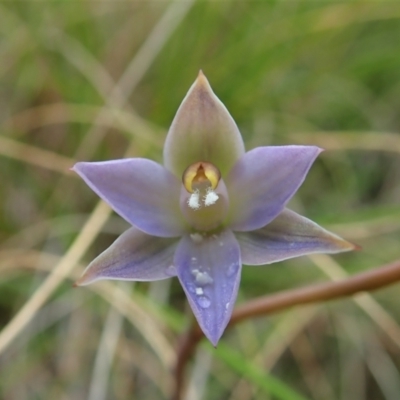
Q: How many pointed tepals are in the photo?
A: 6